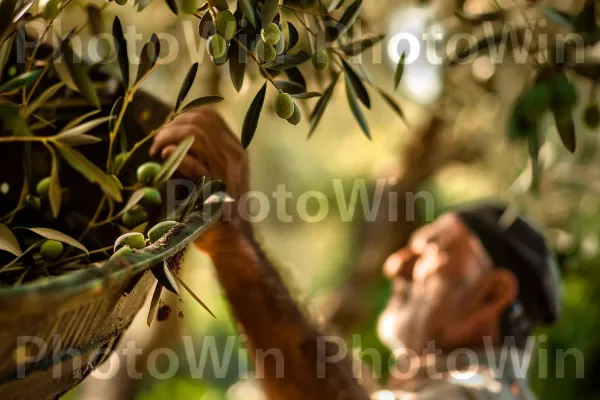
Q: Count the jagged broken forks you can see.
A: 0